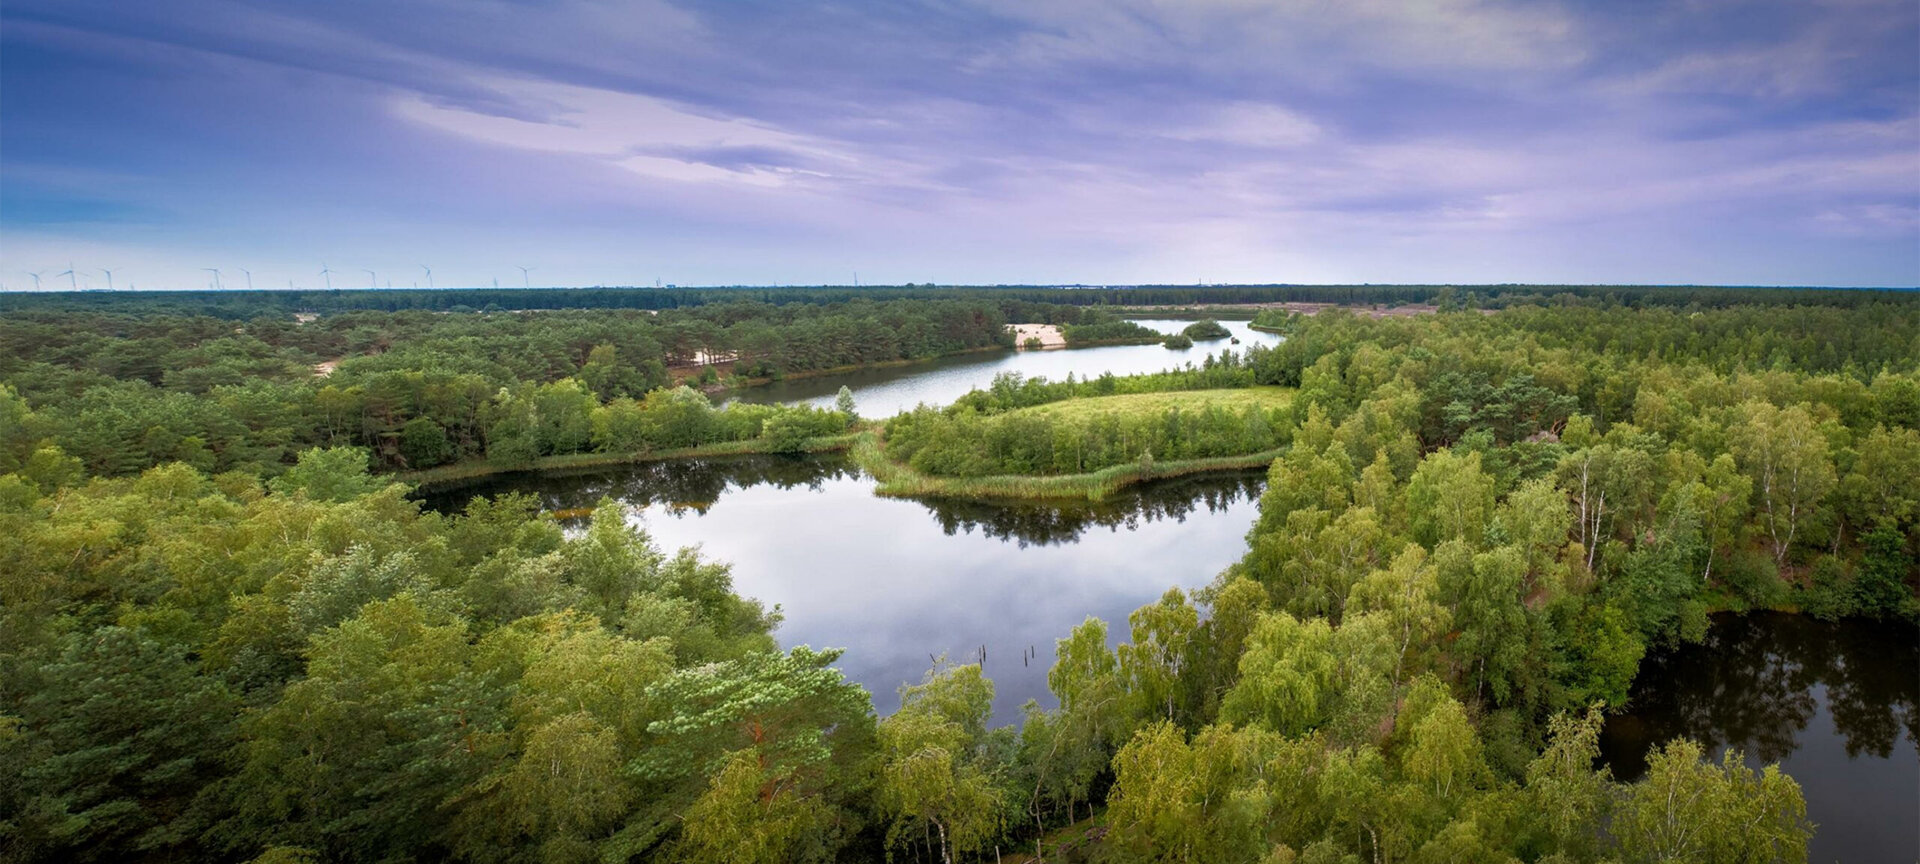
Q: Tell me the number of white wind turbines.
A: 9